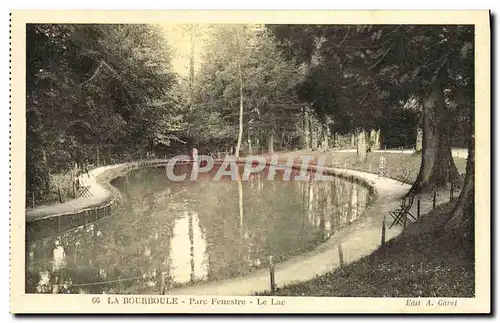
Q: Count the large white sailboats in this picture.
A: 0